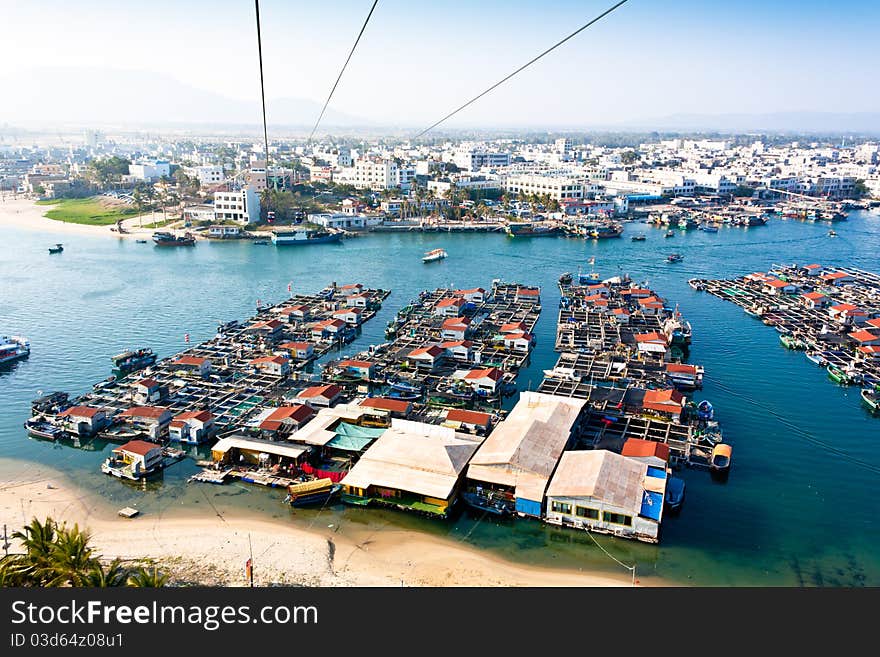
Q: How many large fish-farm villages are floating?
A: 4